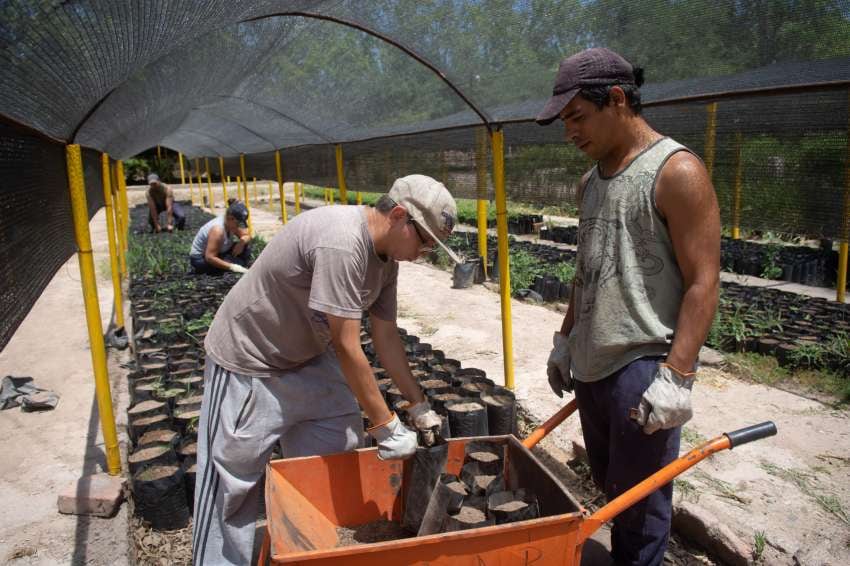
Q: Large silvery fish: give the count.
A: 0